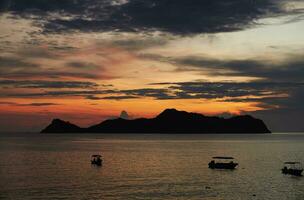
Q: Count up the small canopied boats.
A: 3